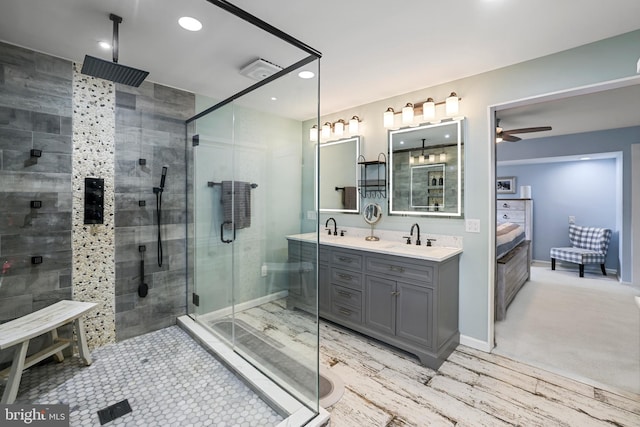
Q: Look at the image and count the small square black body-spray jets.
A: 6